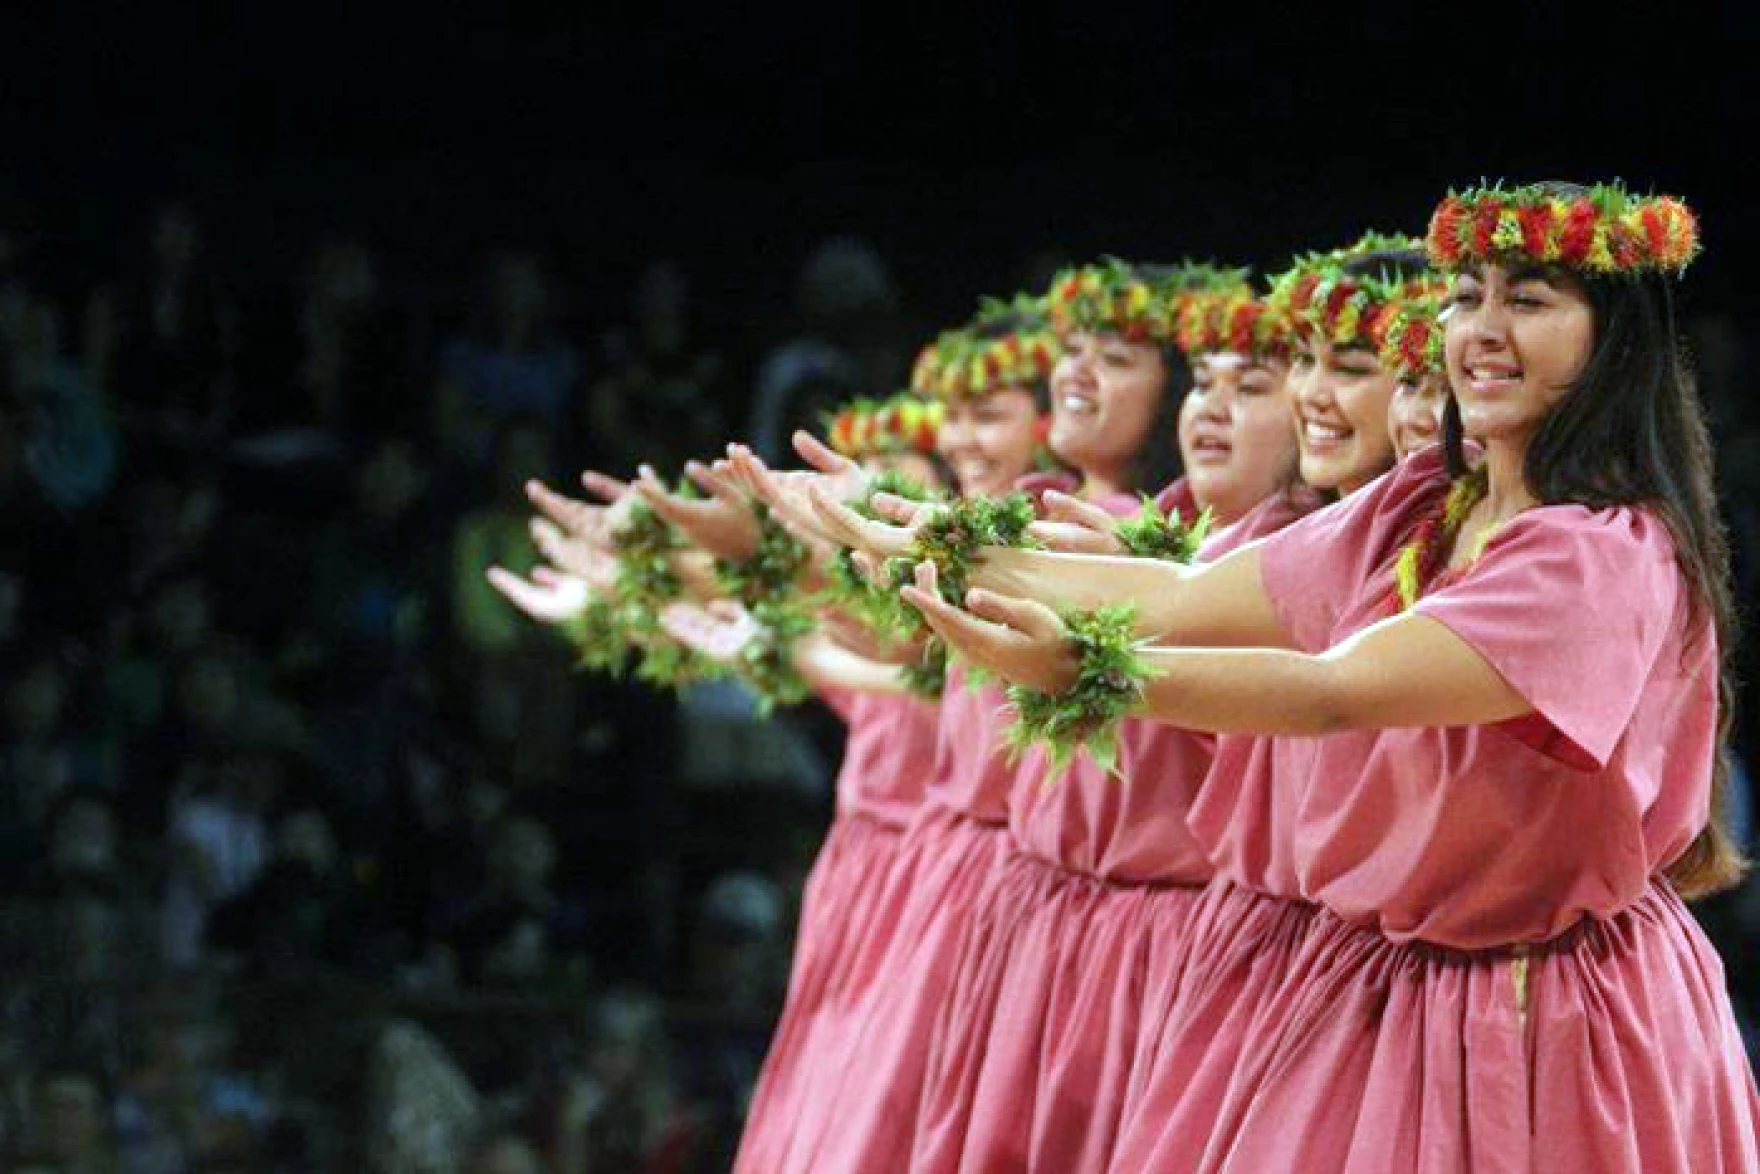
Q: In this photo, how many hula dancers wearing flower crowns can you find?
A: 7